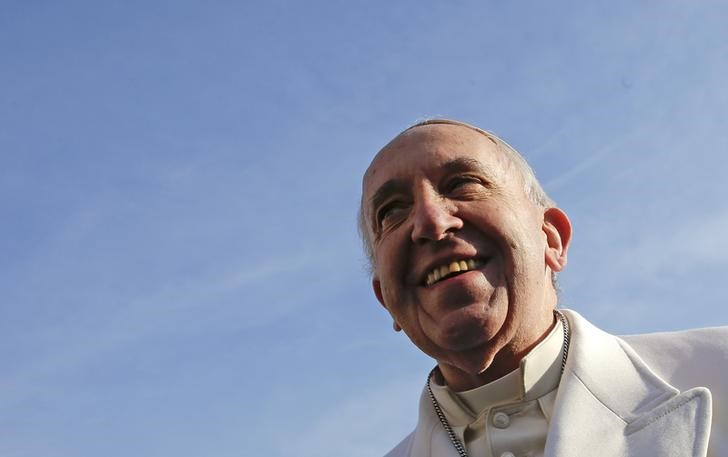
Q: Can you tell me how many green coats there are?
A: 0